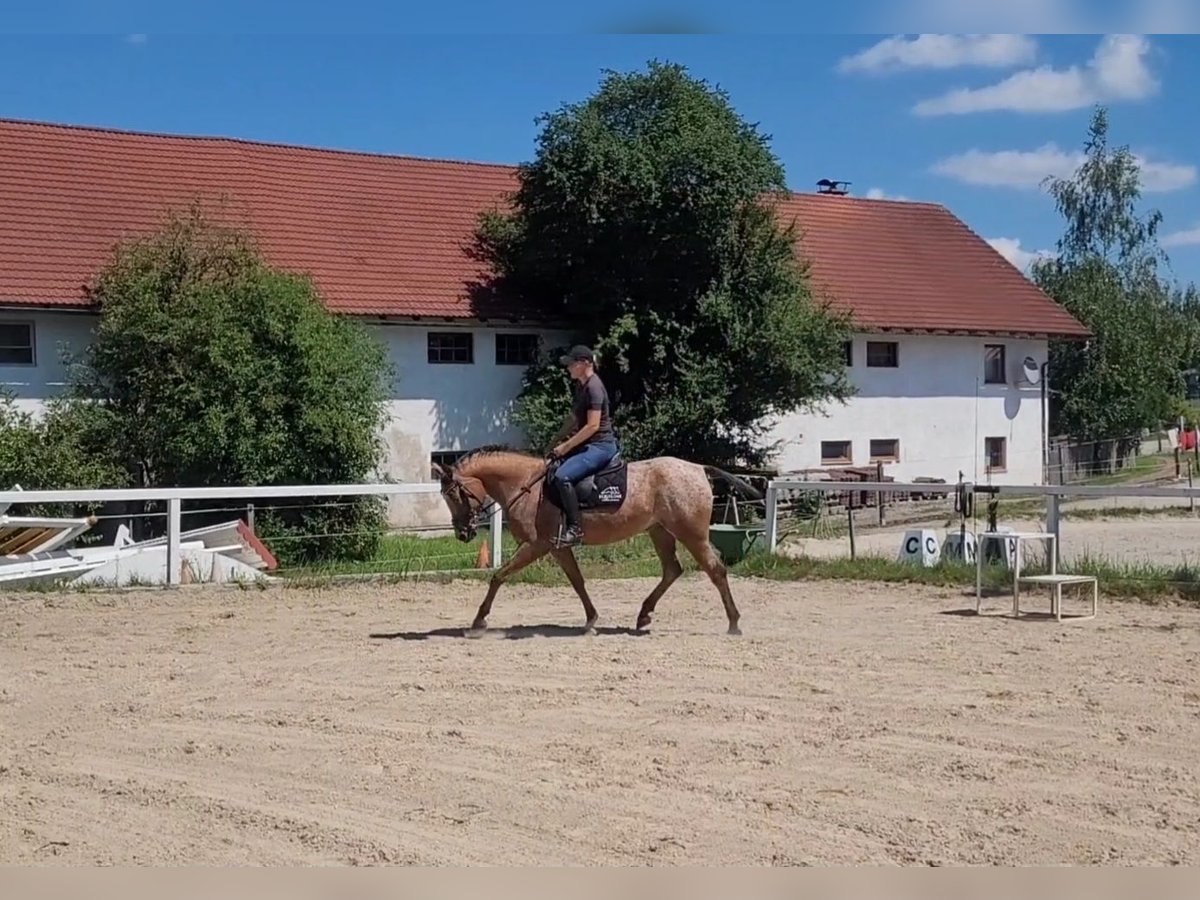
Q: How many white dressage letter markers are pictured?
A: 3